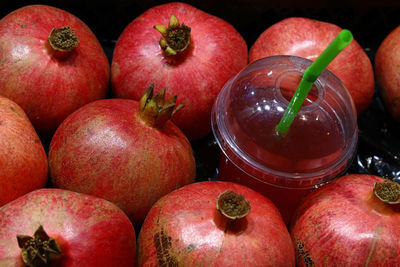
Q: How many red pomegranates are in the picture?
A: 9